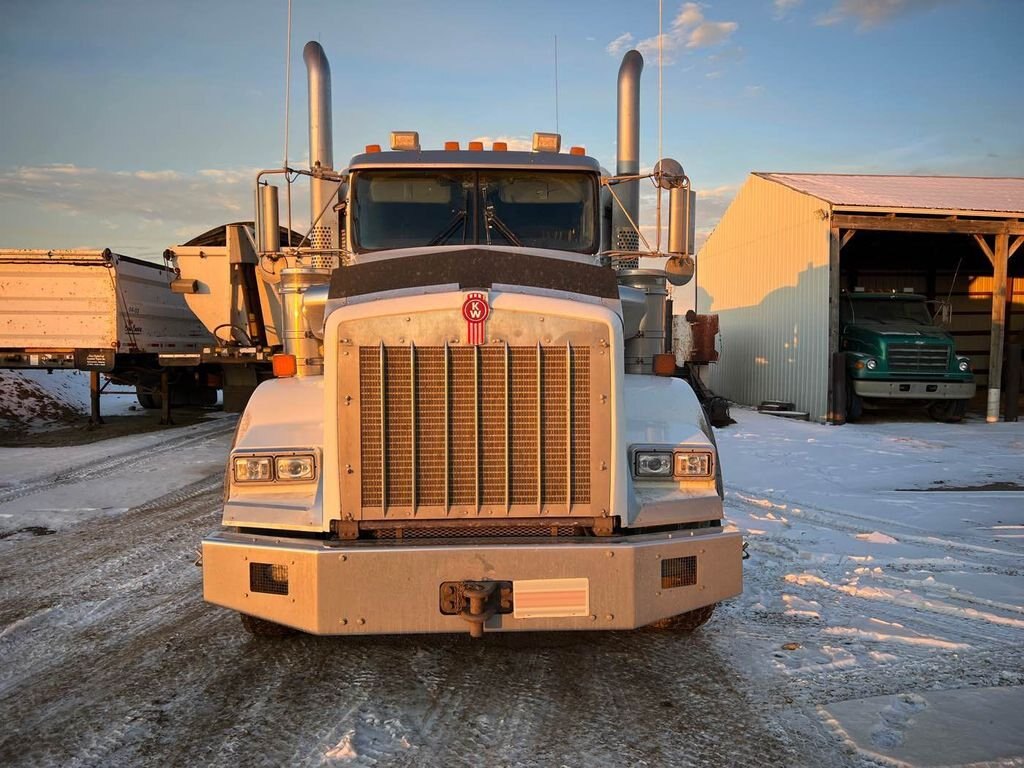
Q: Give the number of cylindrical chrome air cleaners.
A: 2